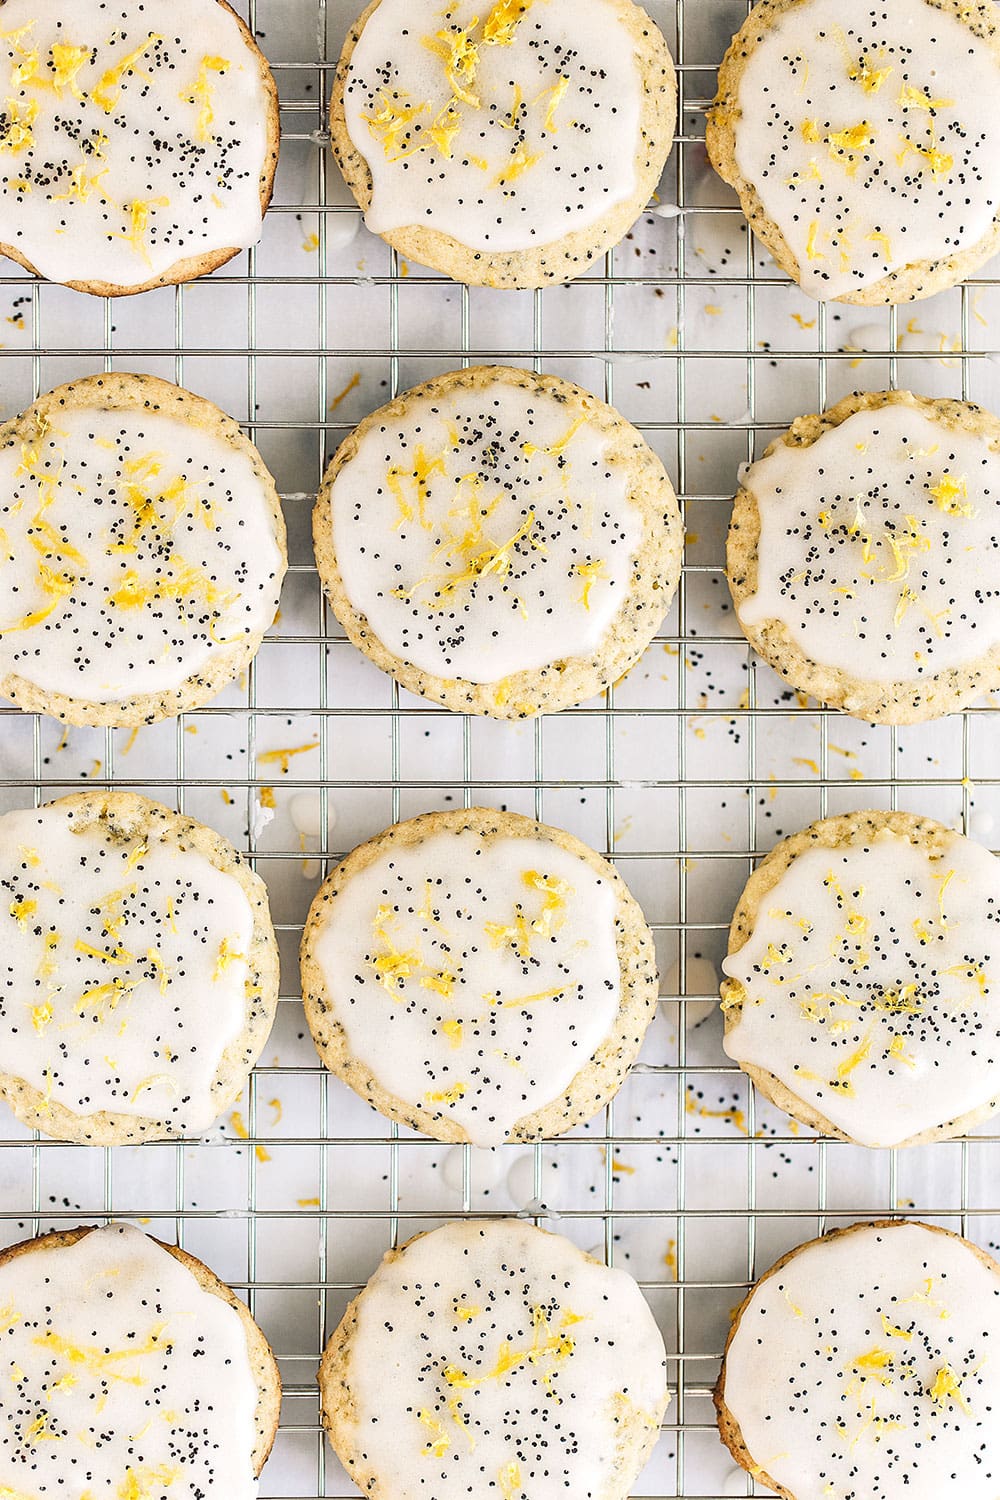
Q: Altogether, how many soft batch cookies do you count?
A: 12